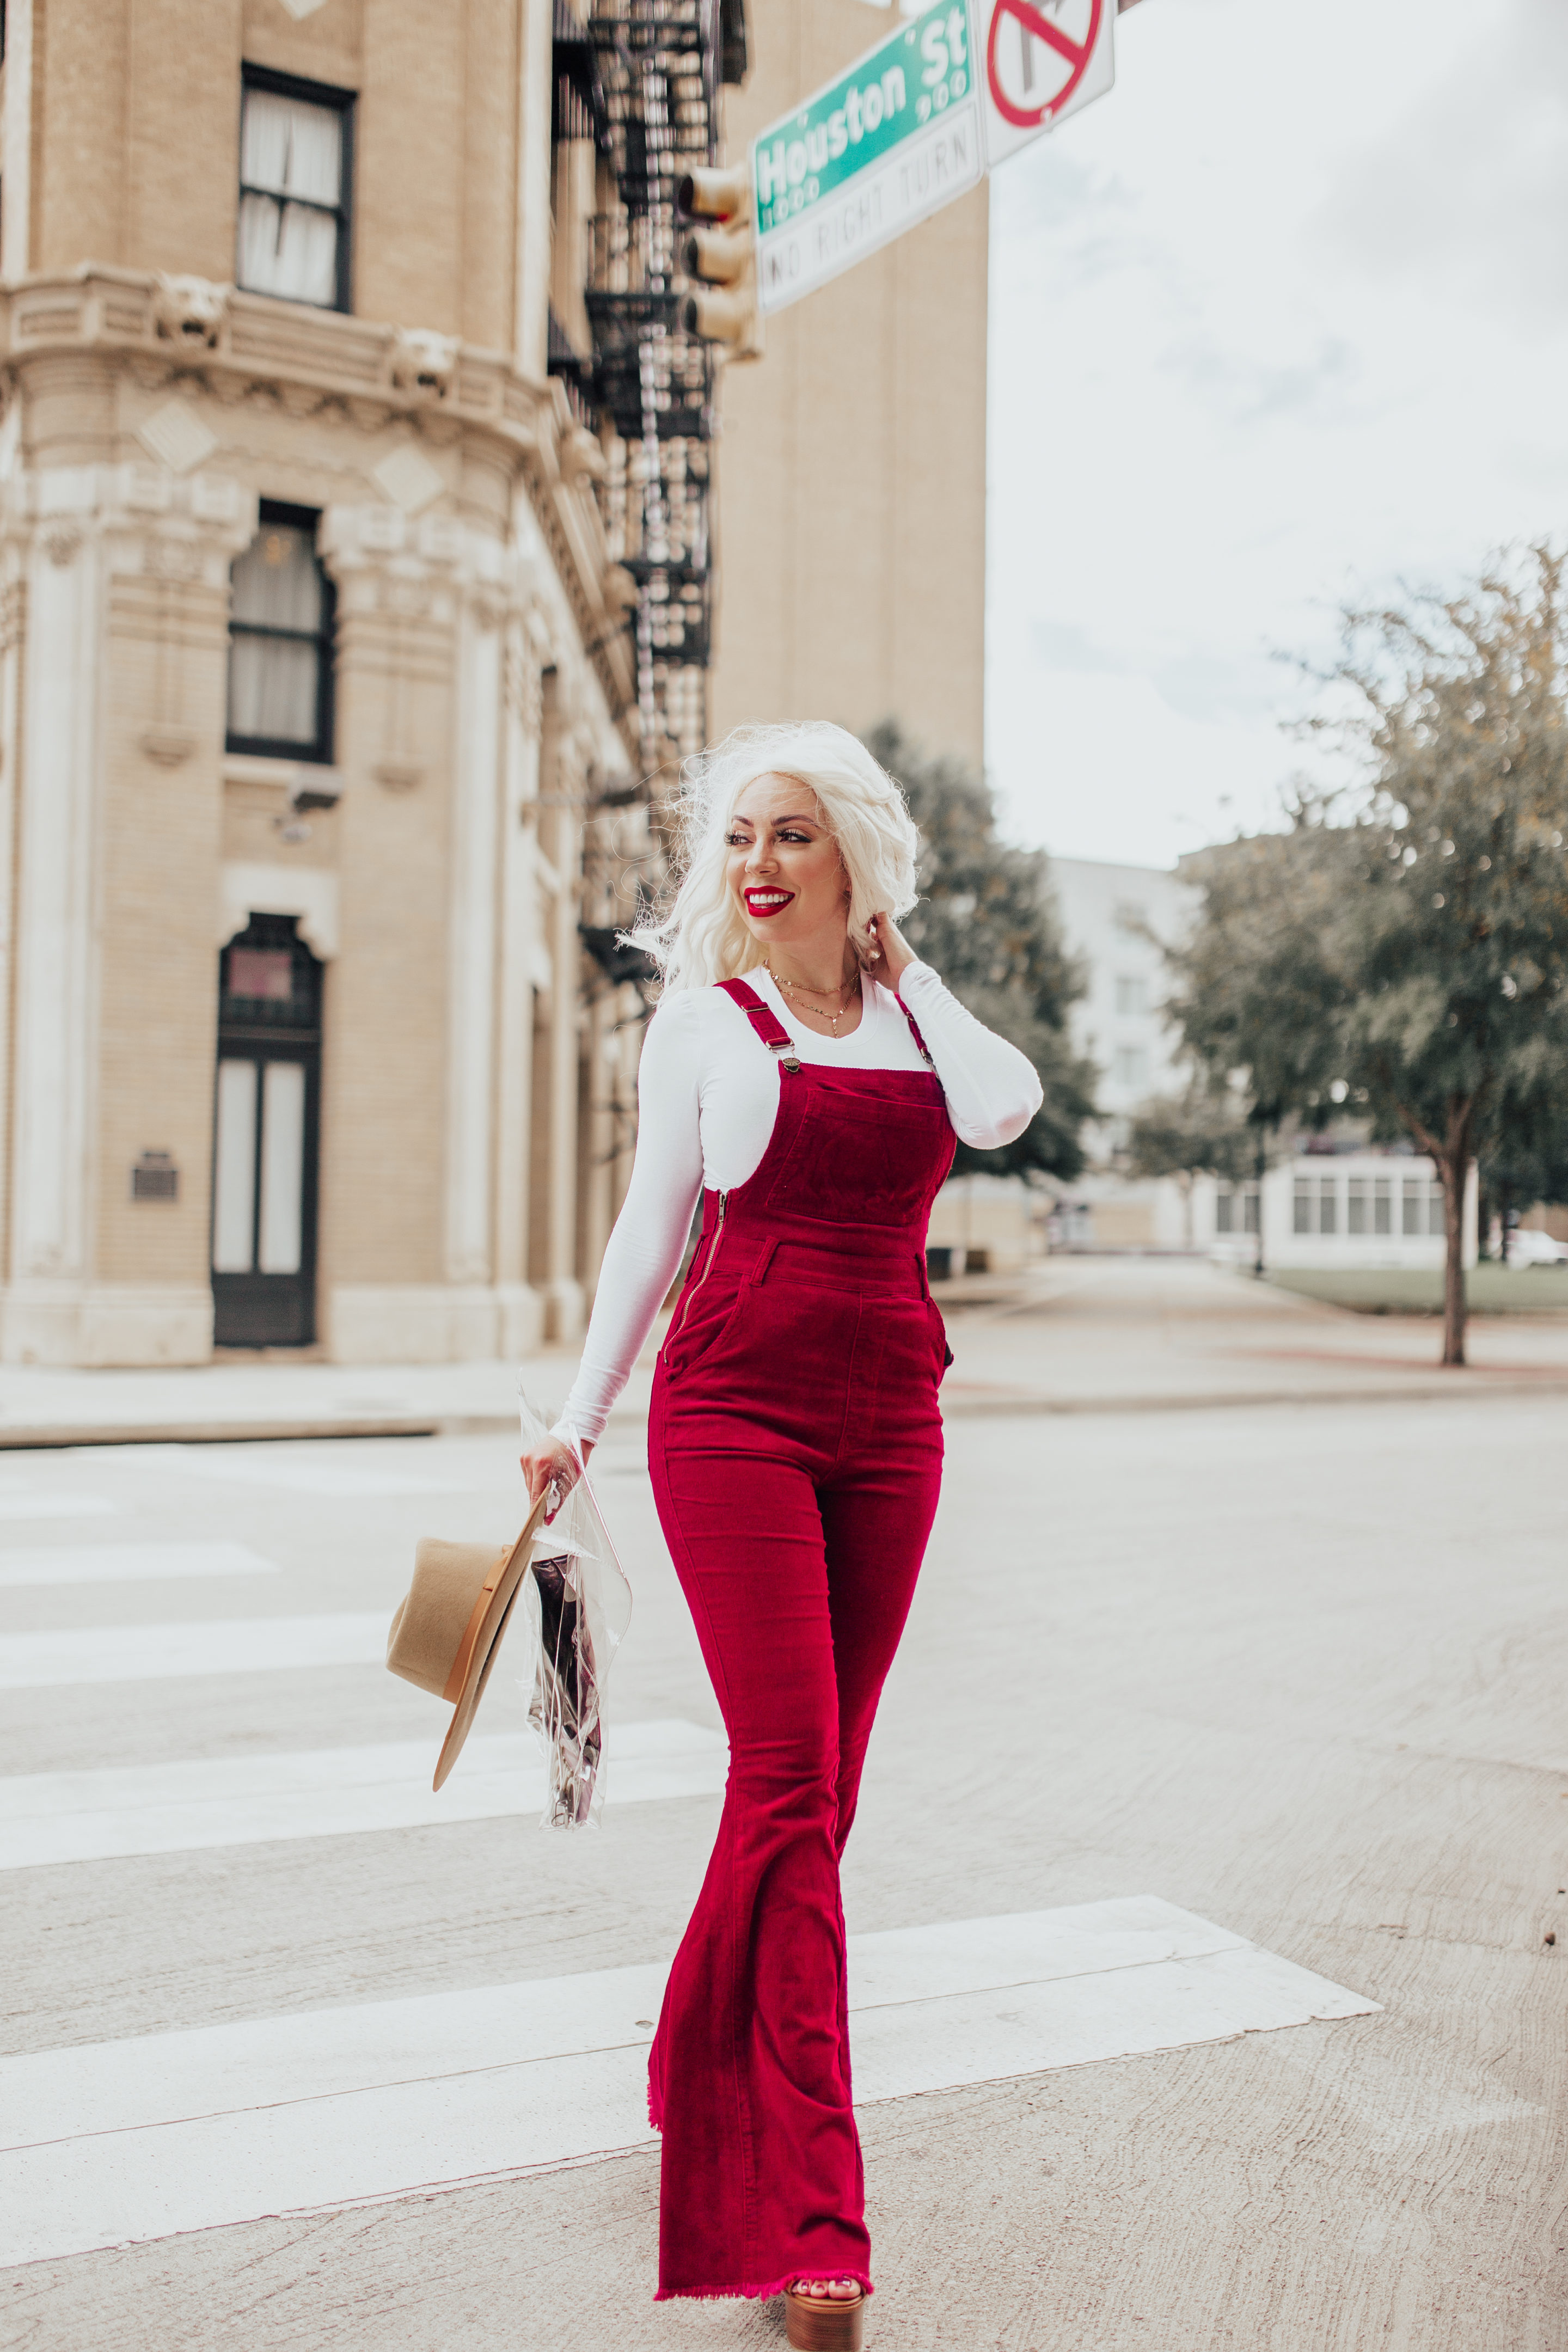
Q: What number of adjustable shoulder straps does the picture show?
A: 2